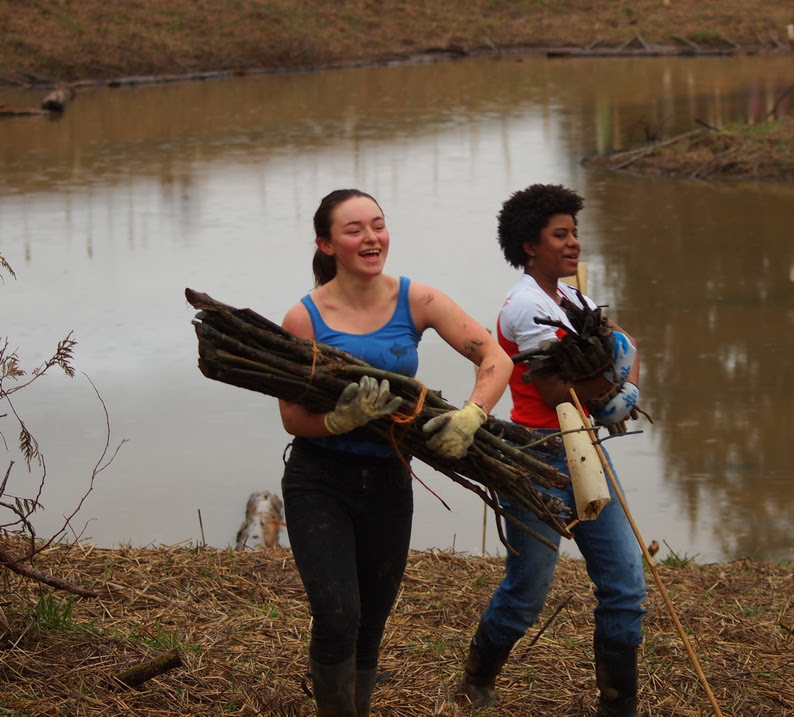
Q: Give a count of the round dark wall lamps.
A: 0